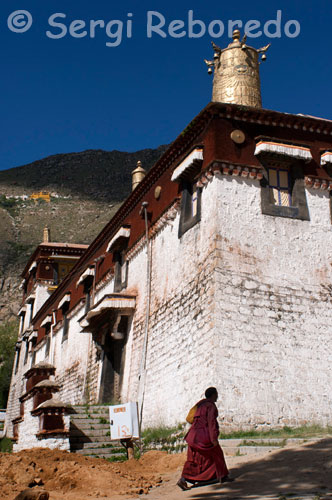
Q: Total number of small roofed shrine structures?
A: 3